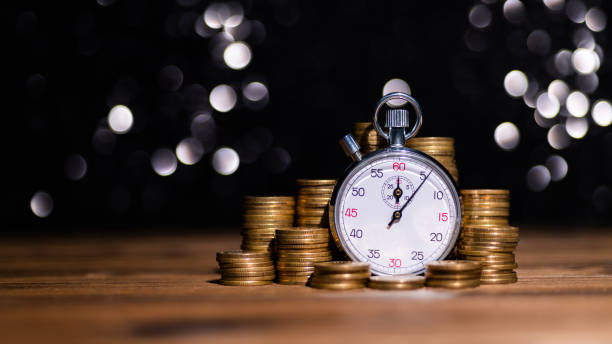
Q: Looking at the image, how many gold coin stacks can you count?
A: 11